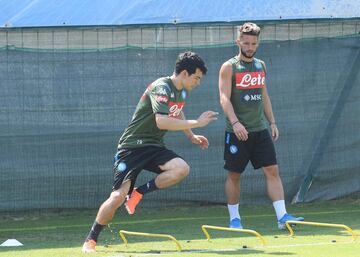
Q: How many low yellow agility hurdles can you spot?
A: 3